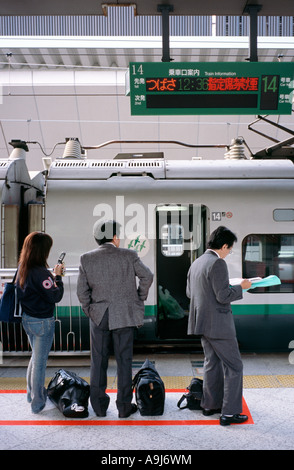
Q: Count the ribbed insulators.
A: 2